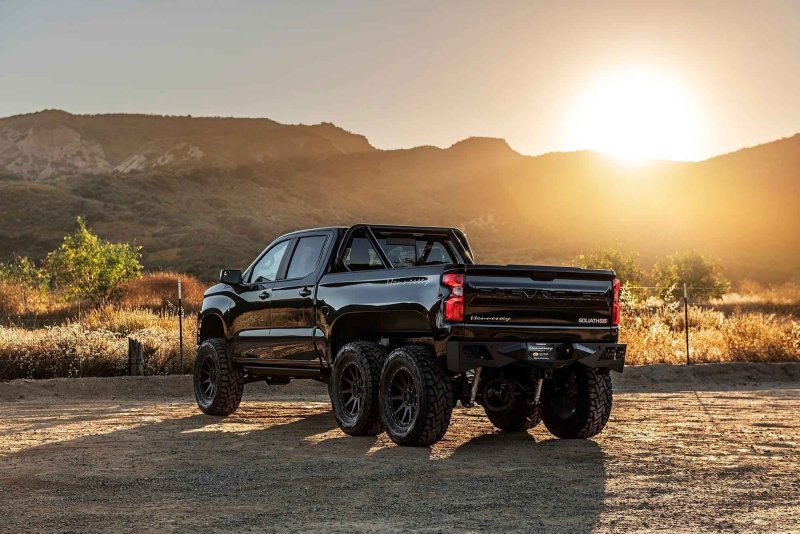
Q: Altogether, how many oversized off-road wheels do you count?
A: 5